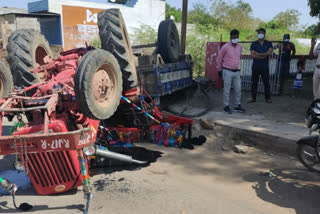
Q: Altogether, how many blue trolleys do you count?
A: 1